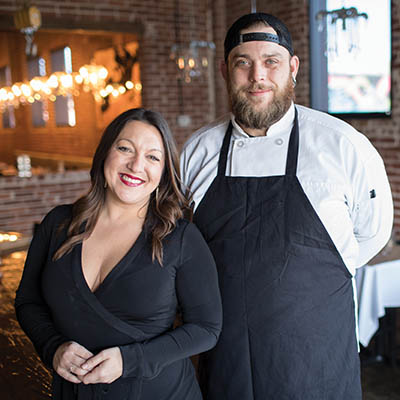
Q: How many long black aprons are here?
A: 1